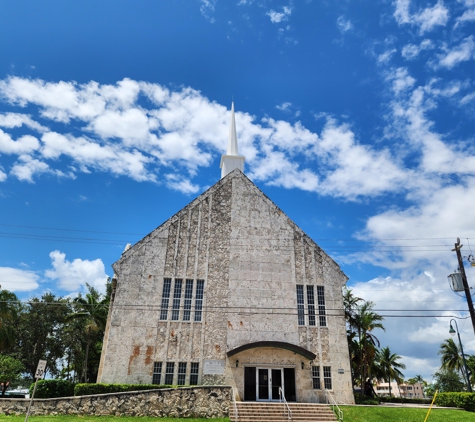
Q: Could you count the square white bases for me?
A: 1